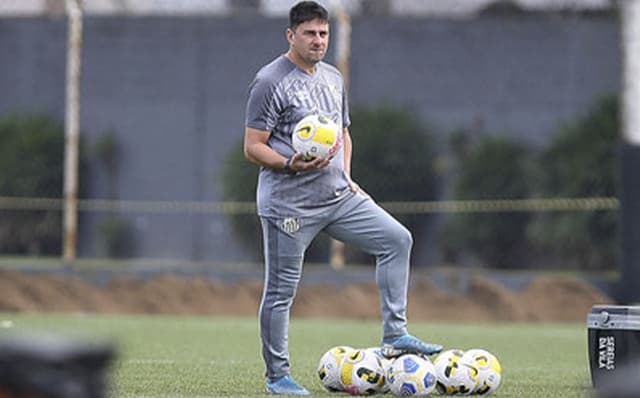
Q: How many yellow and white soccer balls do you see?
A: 5